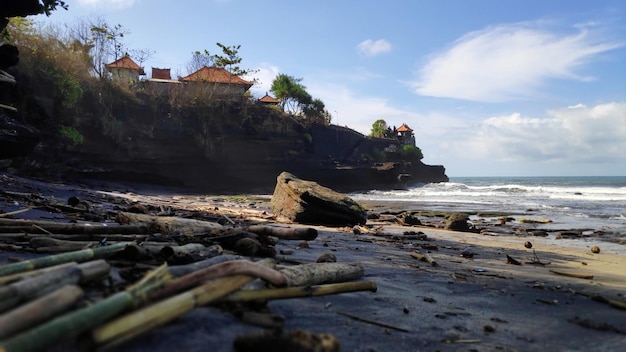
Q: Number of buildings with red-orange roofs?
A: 5